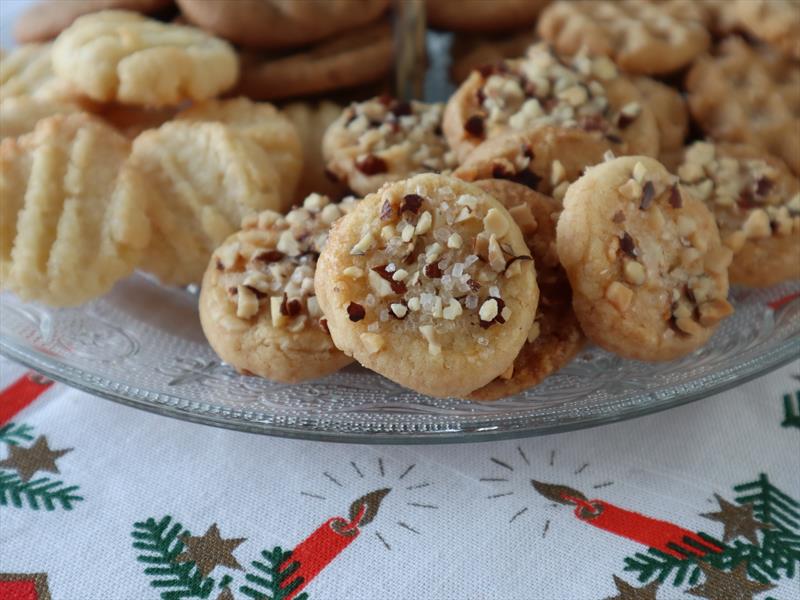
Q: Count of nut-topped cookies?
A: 8